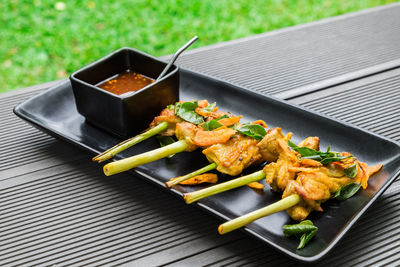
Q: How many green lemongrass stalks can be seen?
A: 5